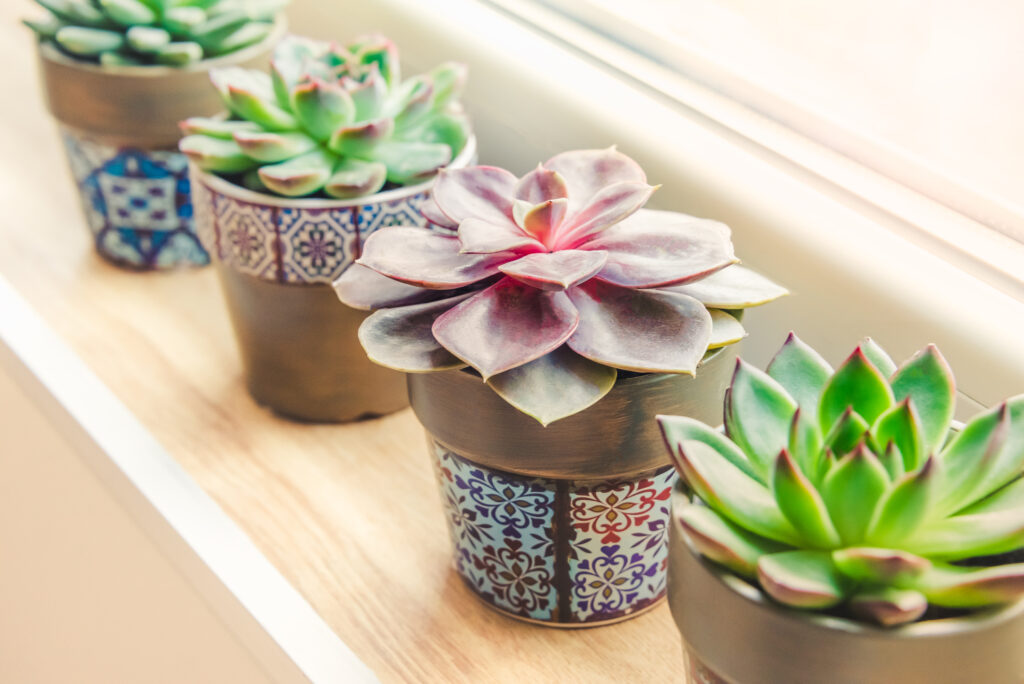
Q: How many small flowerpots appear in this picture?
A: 4